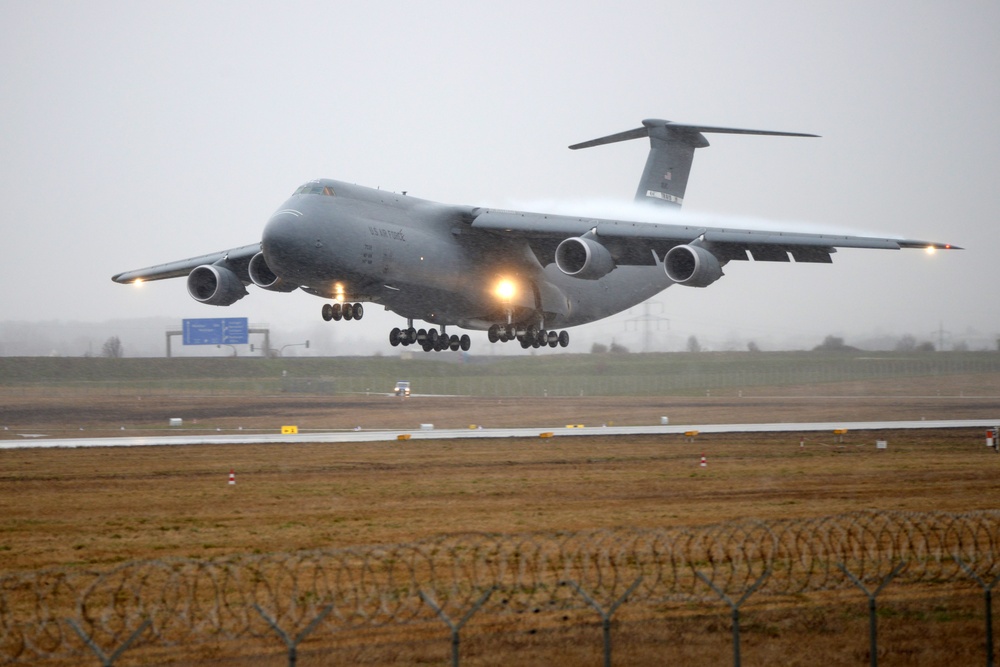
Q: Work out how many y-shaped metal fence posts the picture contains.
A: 7